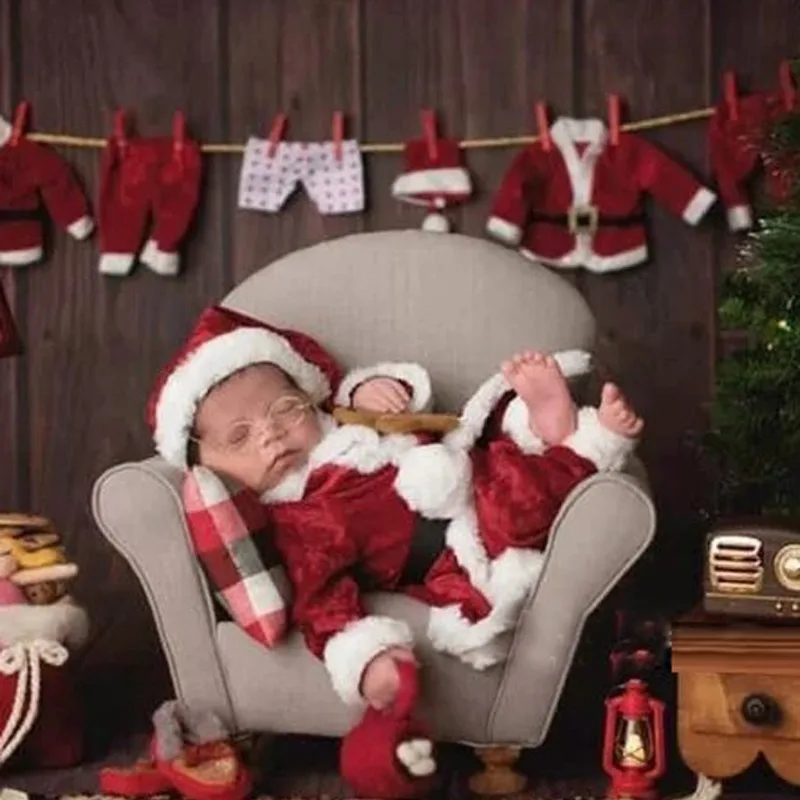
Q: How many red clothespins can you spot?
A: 10